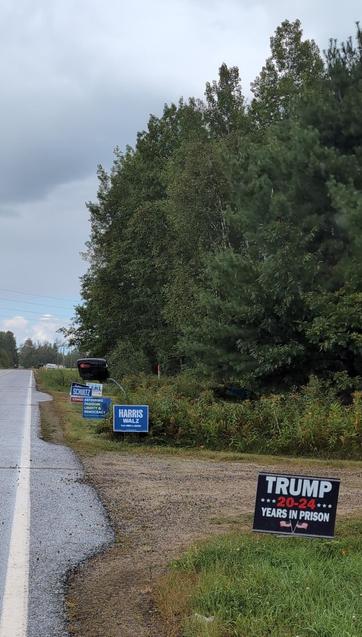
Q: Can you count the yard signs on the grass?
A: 5